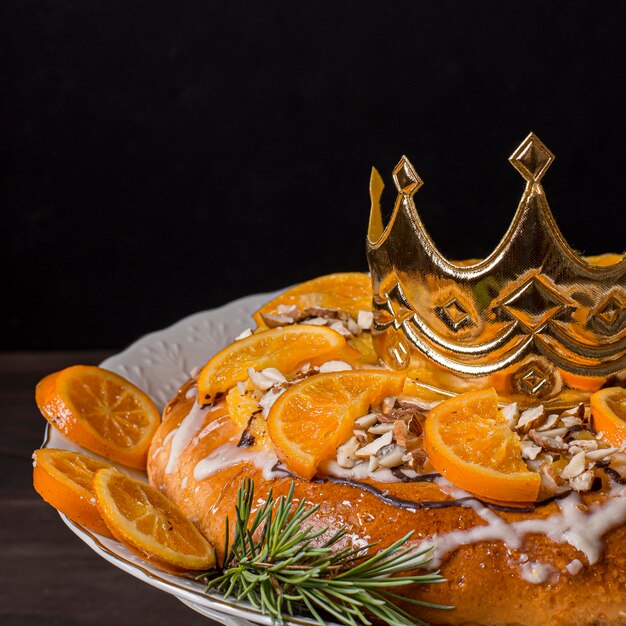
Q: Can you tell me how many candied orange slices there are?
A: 8